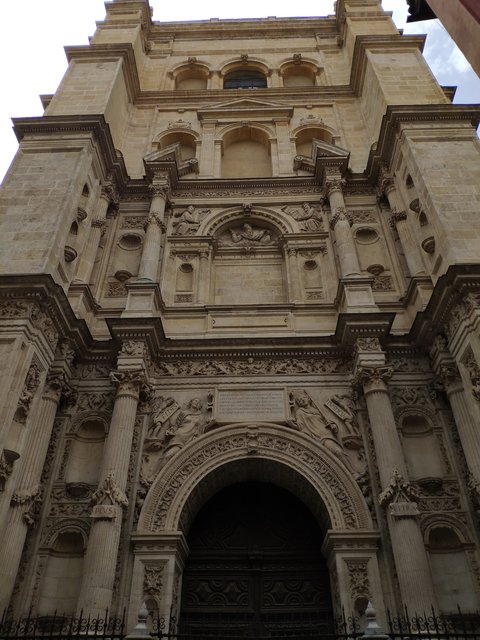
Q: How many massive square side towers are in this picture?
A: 2